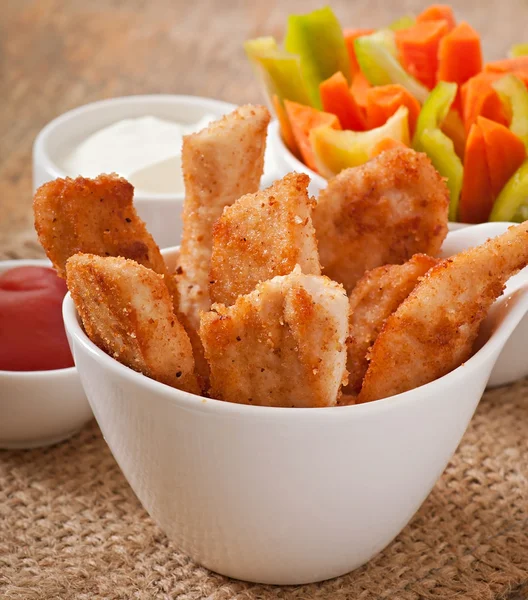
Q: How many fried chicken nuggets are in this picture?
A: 8